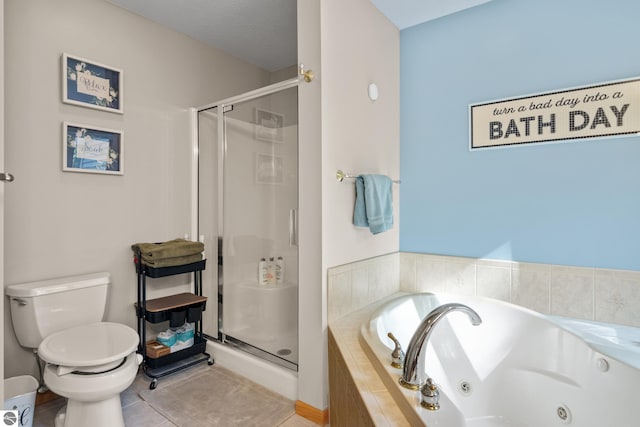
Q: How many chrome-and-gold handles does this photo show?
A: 2